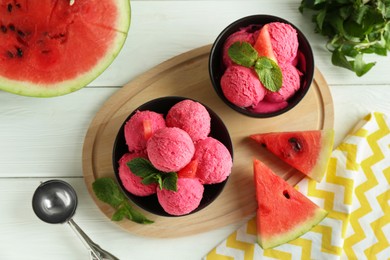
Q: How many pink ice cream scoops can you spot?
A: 10